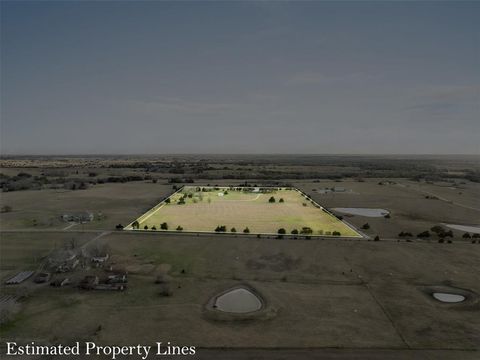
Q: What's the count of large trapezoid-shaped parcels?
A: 1